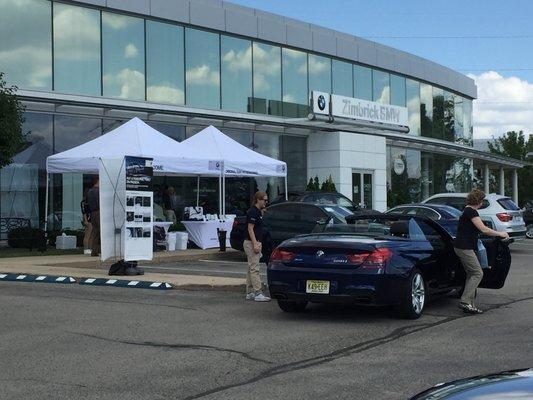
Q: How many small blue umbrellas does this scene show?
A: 0